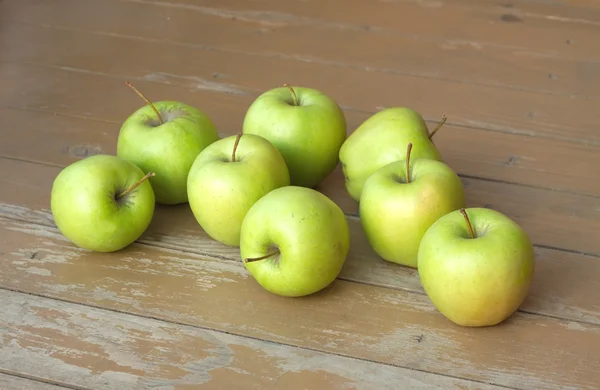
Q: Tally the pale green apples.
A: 8